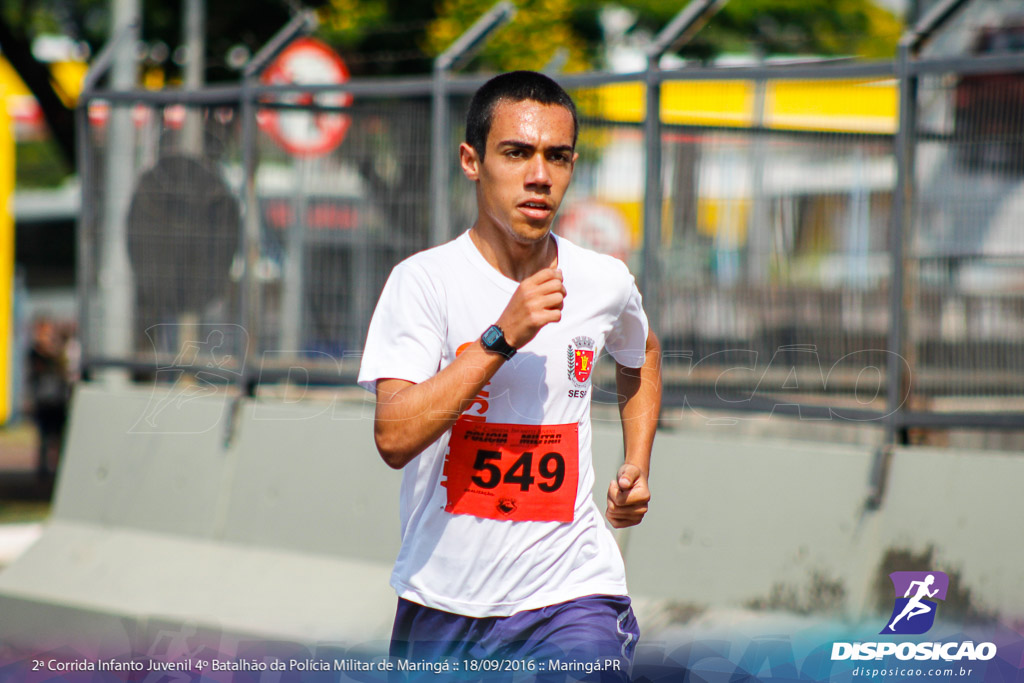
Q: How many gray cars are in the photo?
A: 0